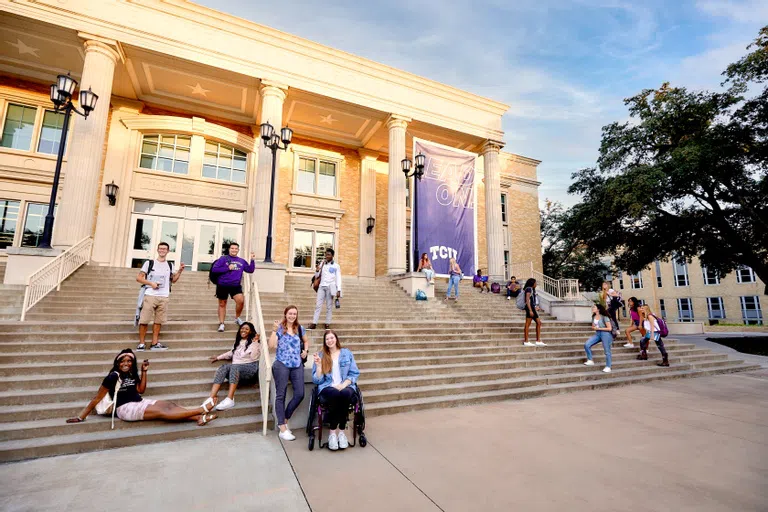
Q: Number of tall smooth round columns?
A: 4